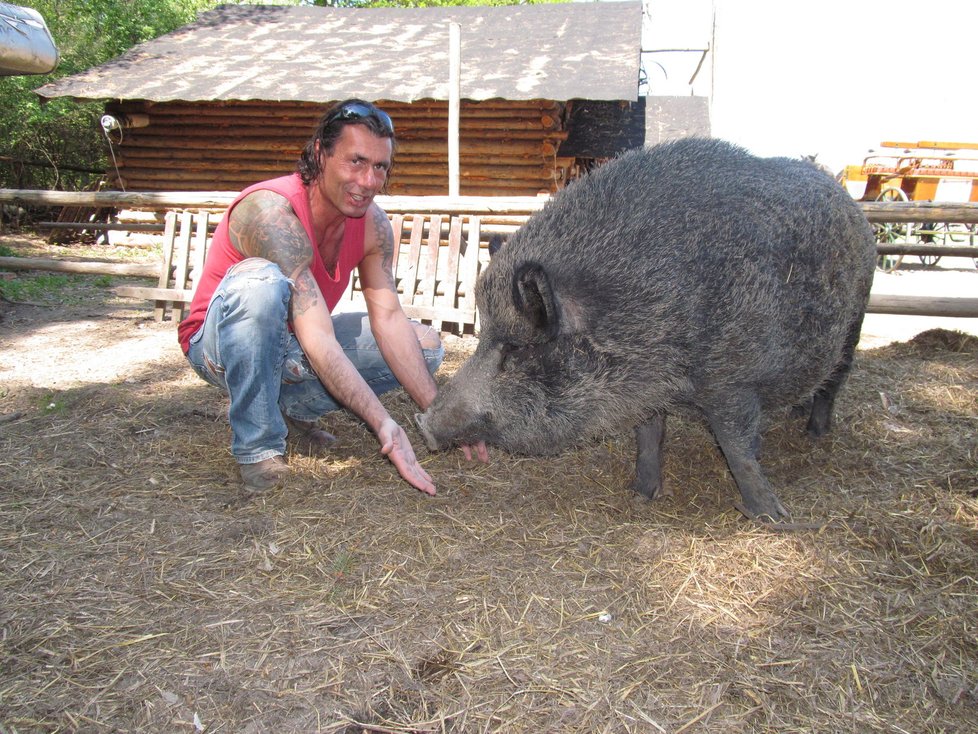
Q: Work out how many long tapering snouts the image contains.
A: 1